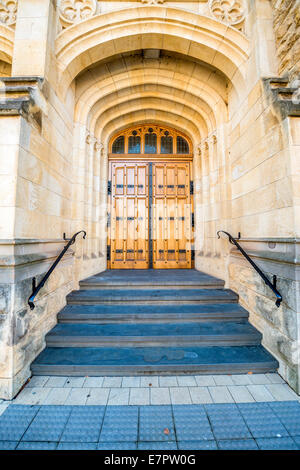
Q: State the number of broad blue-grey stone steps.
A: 5